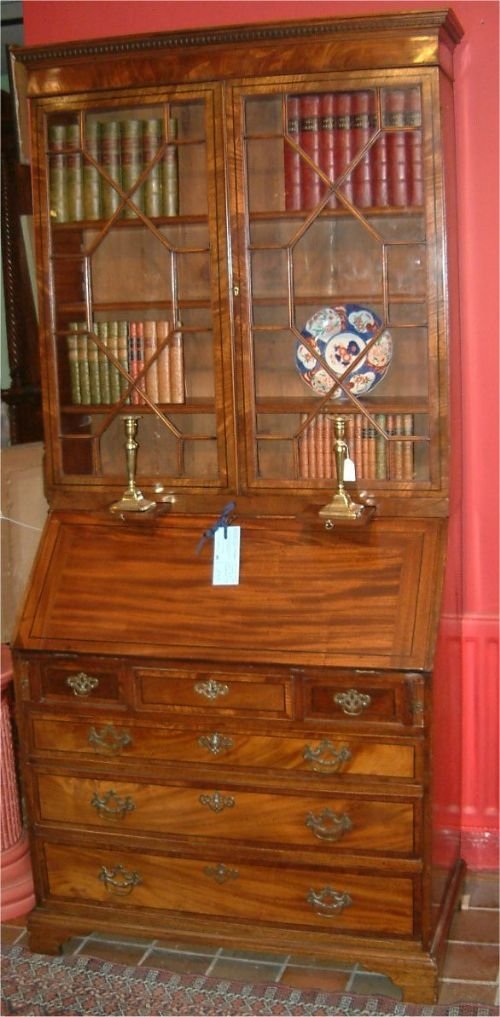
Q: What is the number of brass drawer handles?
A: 8